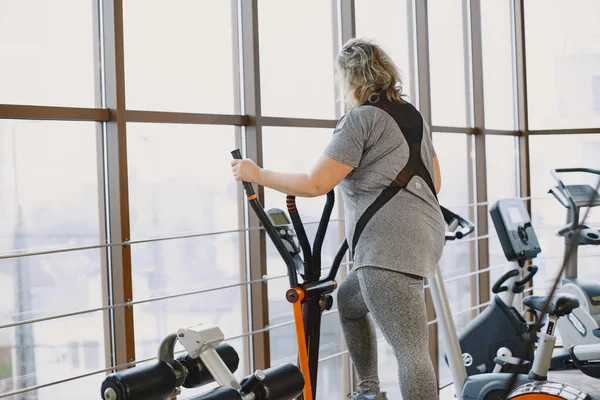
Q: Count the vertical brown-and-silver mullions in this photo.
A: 6